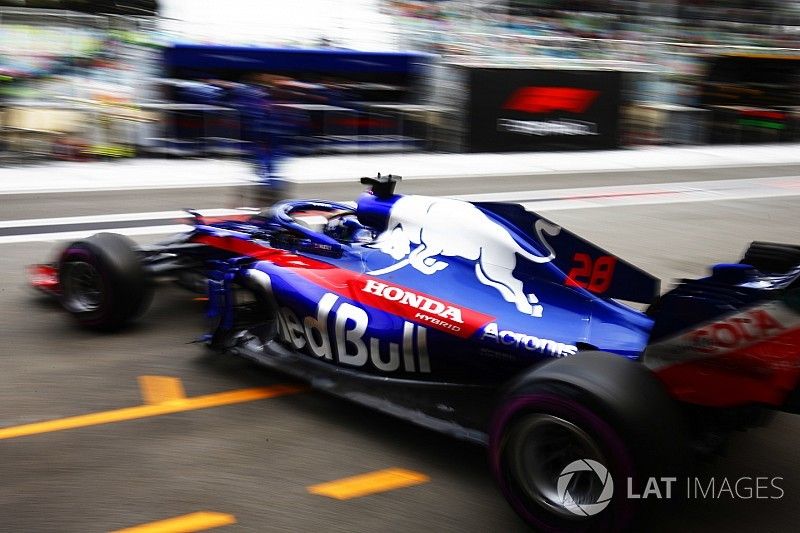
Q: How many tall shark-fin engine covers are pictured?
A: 1